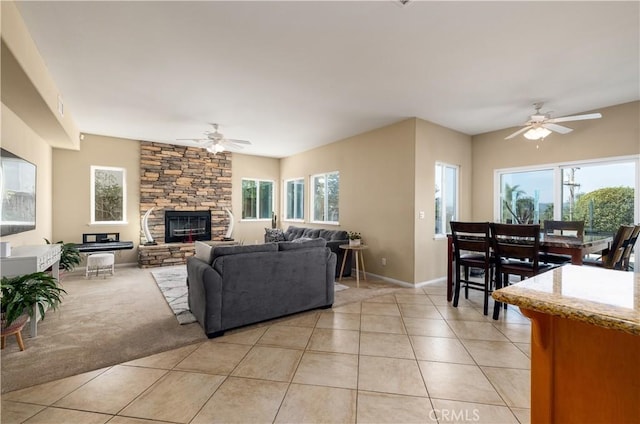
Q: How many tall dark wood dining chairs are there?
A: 5